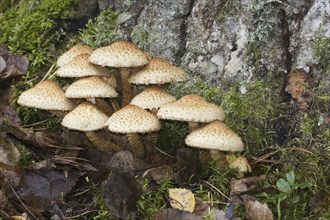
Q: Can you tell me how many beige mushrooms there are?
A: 11